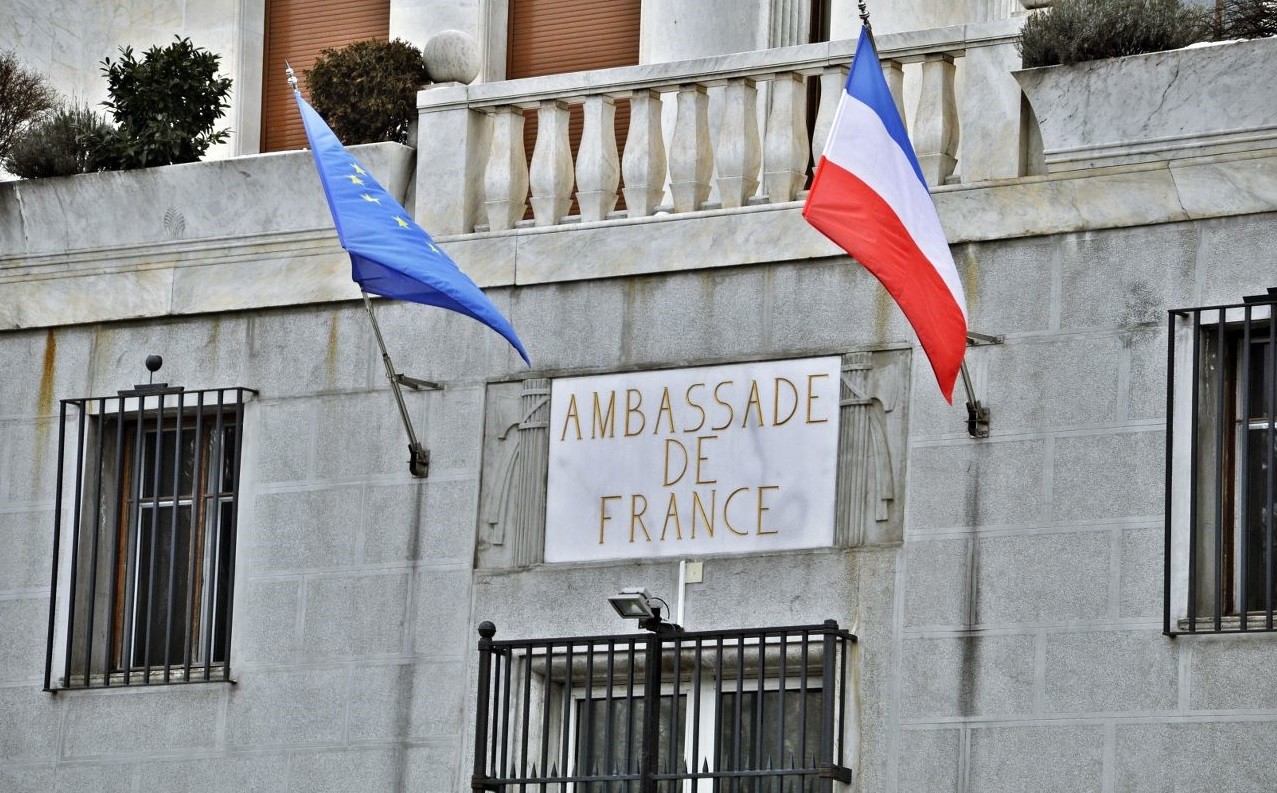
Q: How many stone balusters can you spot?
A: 10